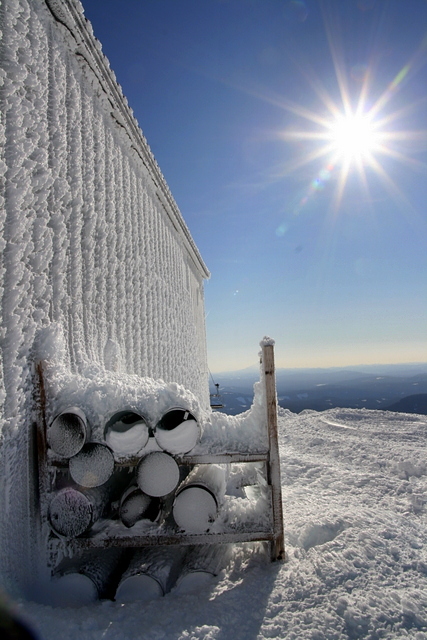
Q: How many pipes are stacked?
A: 11